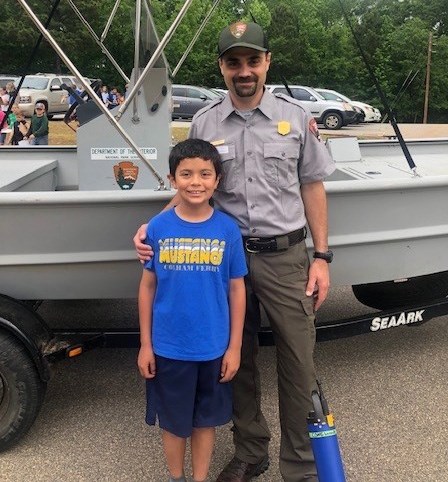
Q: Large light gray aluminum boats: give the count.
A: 1